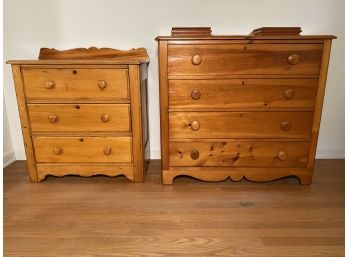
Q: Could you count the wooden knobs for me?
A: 14